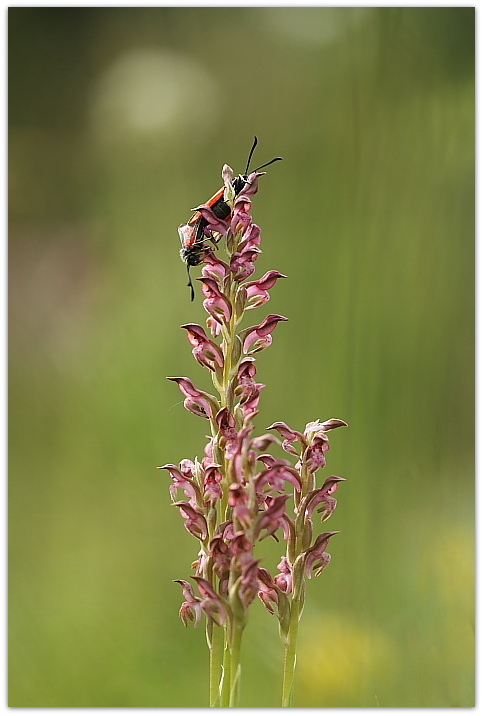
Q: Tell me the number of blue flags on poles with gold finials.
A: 0